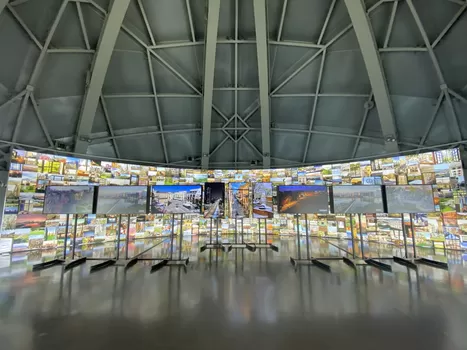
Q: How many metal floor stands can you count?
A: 9